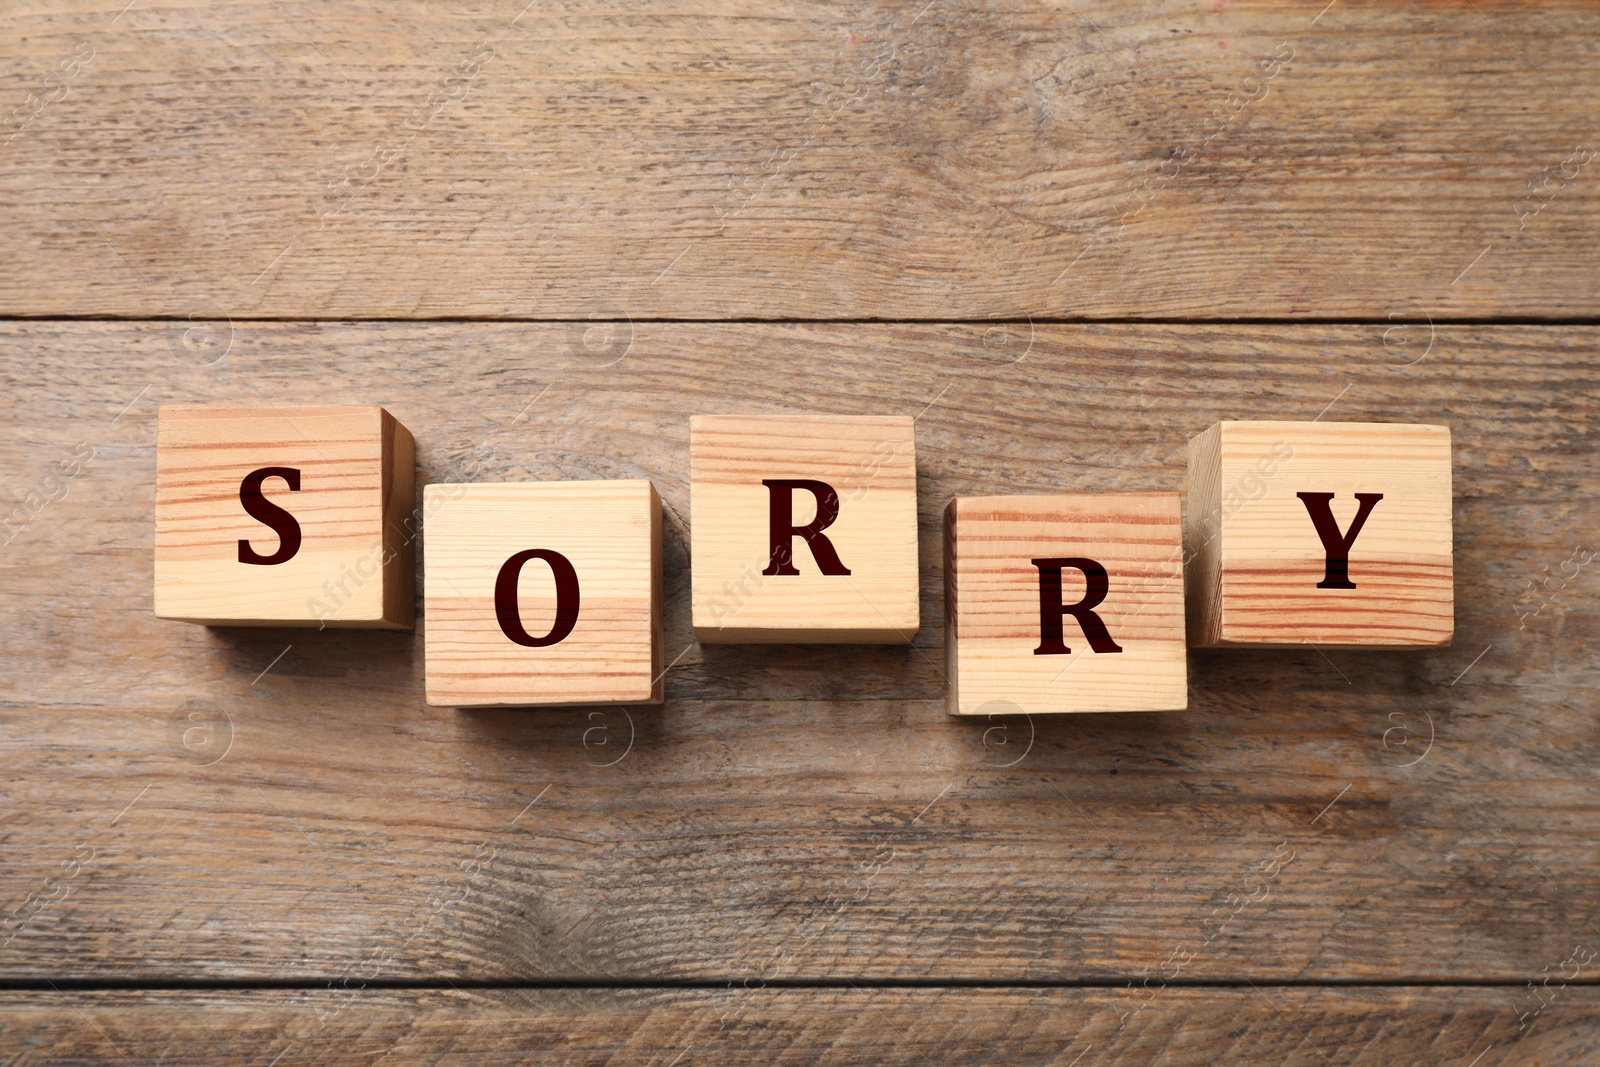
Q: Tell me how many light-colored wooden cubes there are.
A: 5